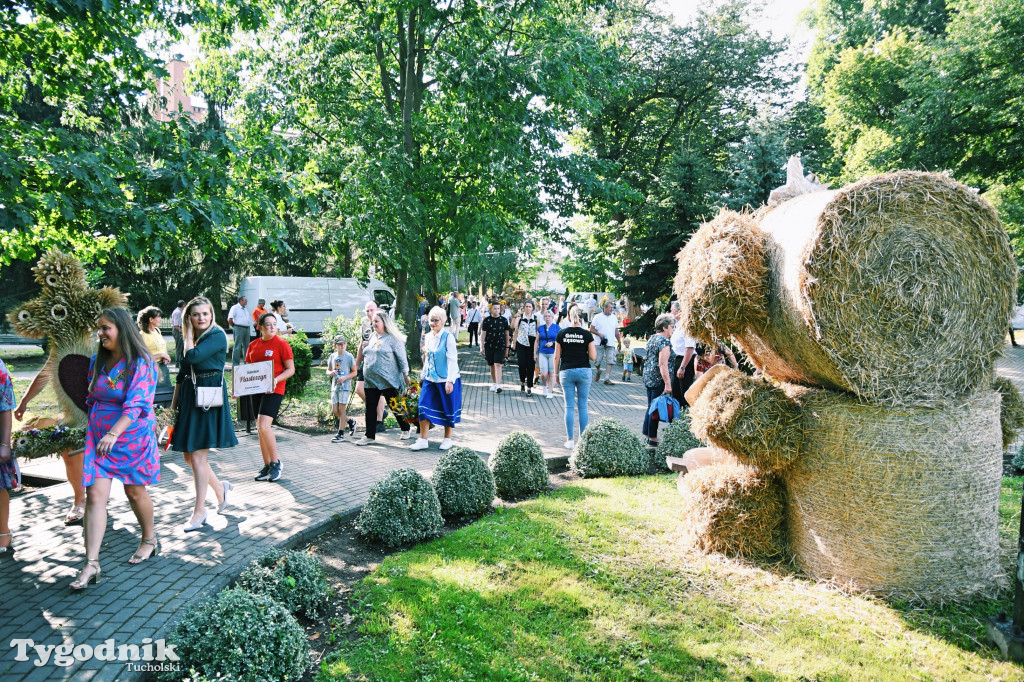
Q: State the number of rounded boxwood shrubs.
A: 7